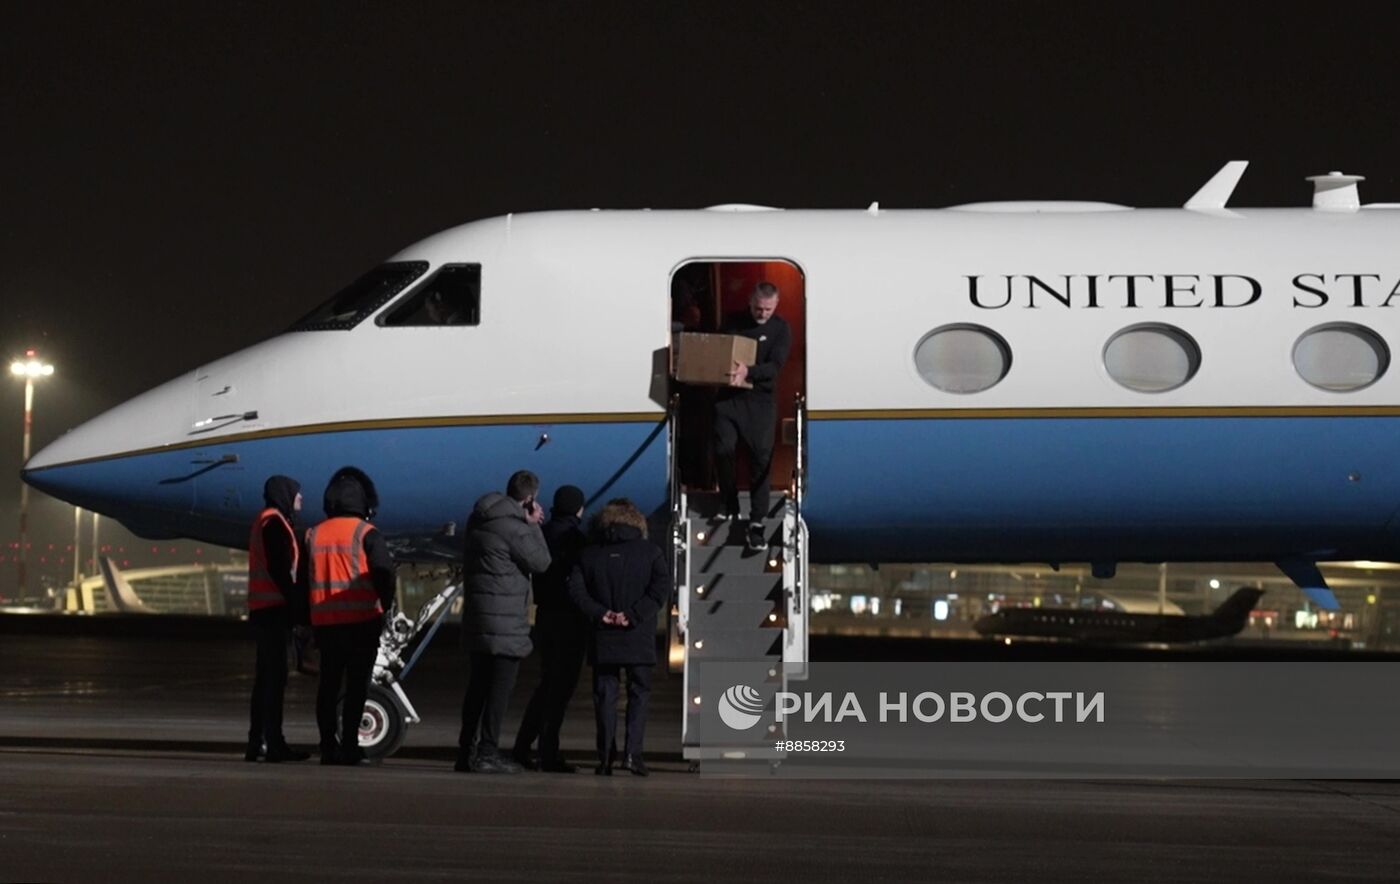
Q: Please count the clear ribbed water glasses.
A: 0